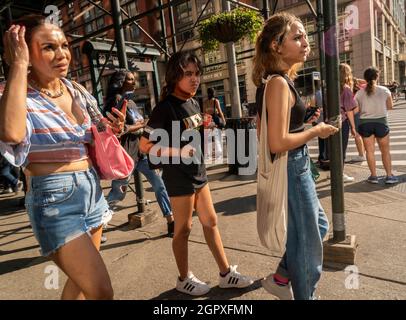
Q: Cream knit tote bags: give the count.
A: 1